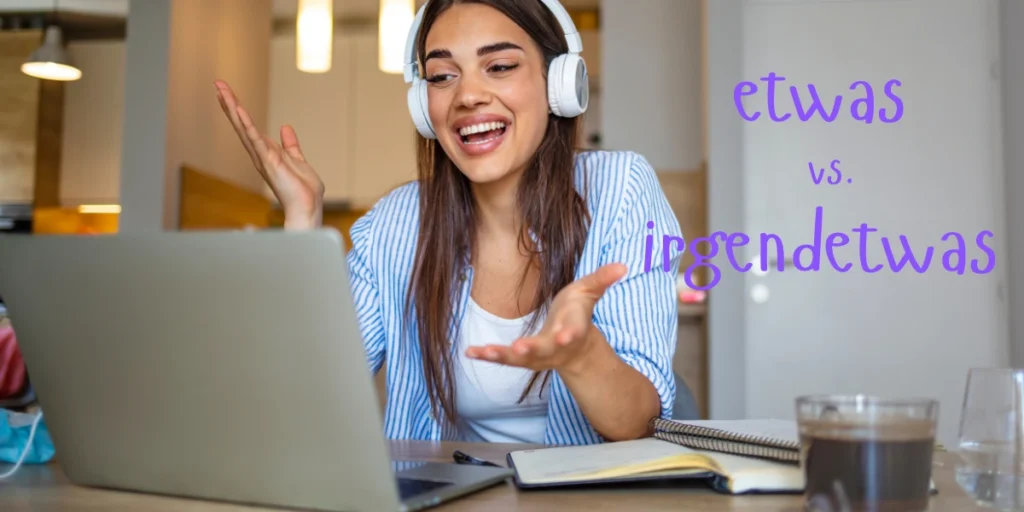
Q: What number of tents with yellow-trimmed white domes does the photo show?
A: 0